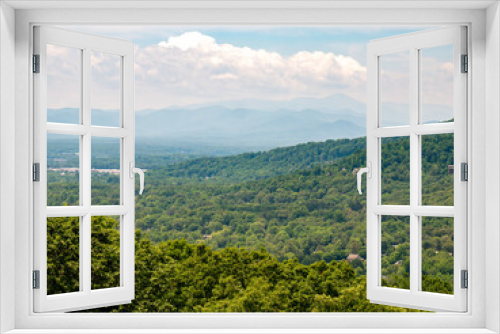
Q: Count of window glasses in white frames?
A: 12